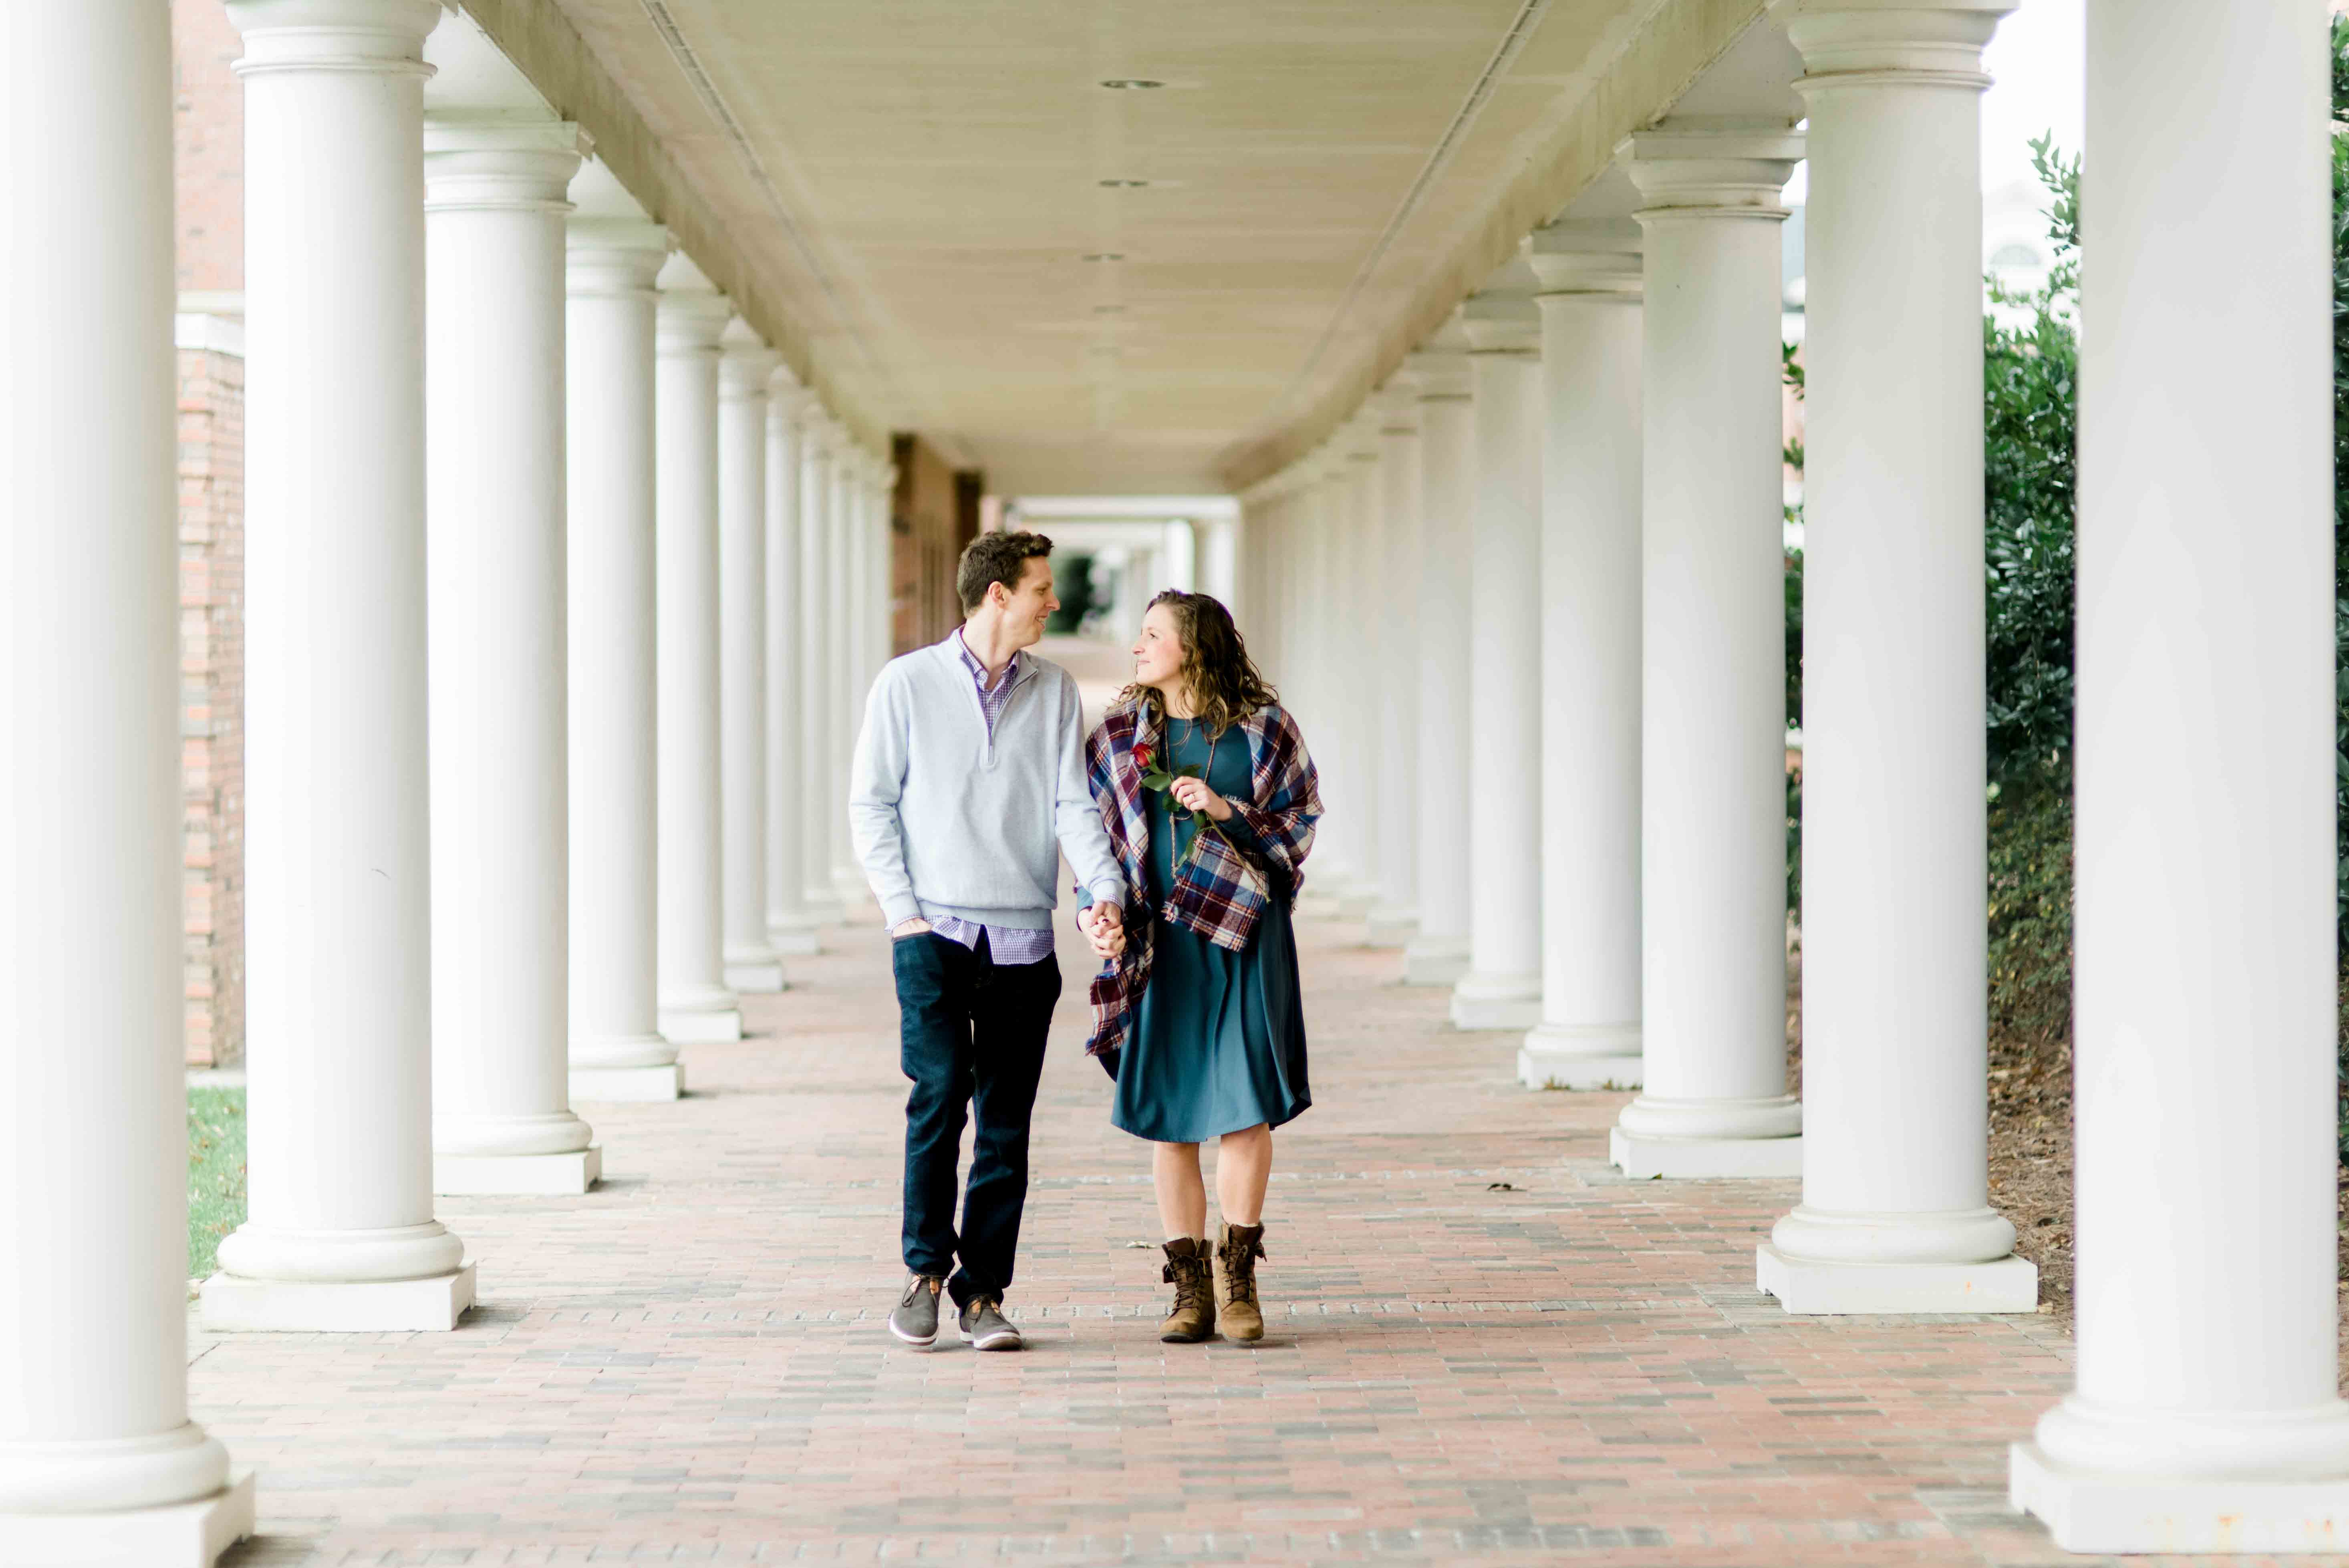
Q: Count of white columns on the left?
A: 11